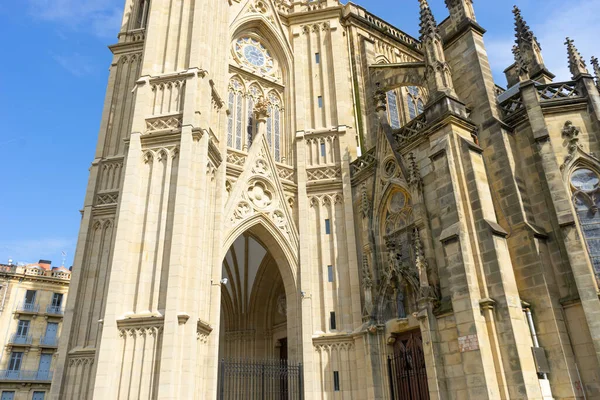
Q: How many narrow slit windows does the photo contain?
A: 7